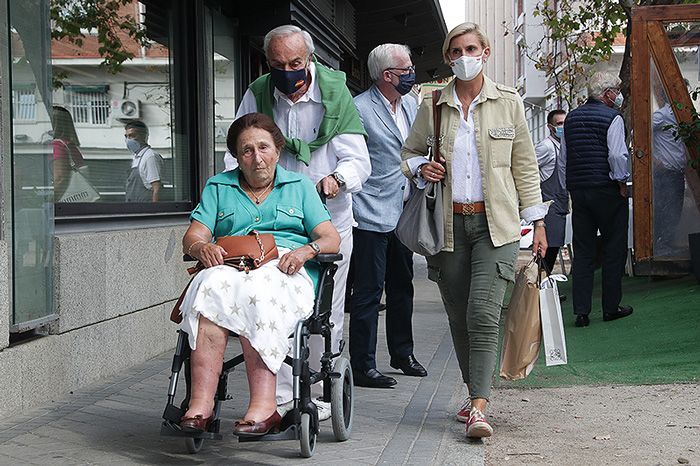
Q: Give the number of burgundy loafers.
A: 2